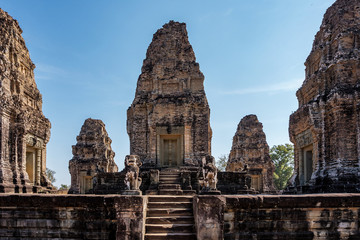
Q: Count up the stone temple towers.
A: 5